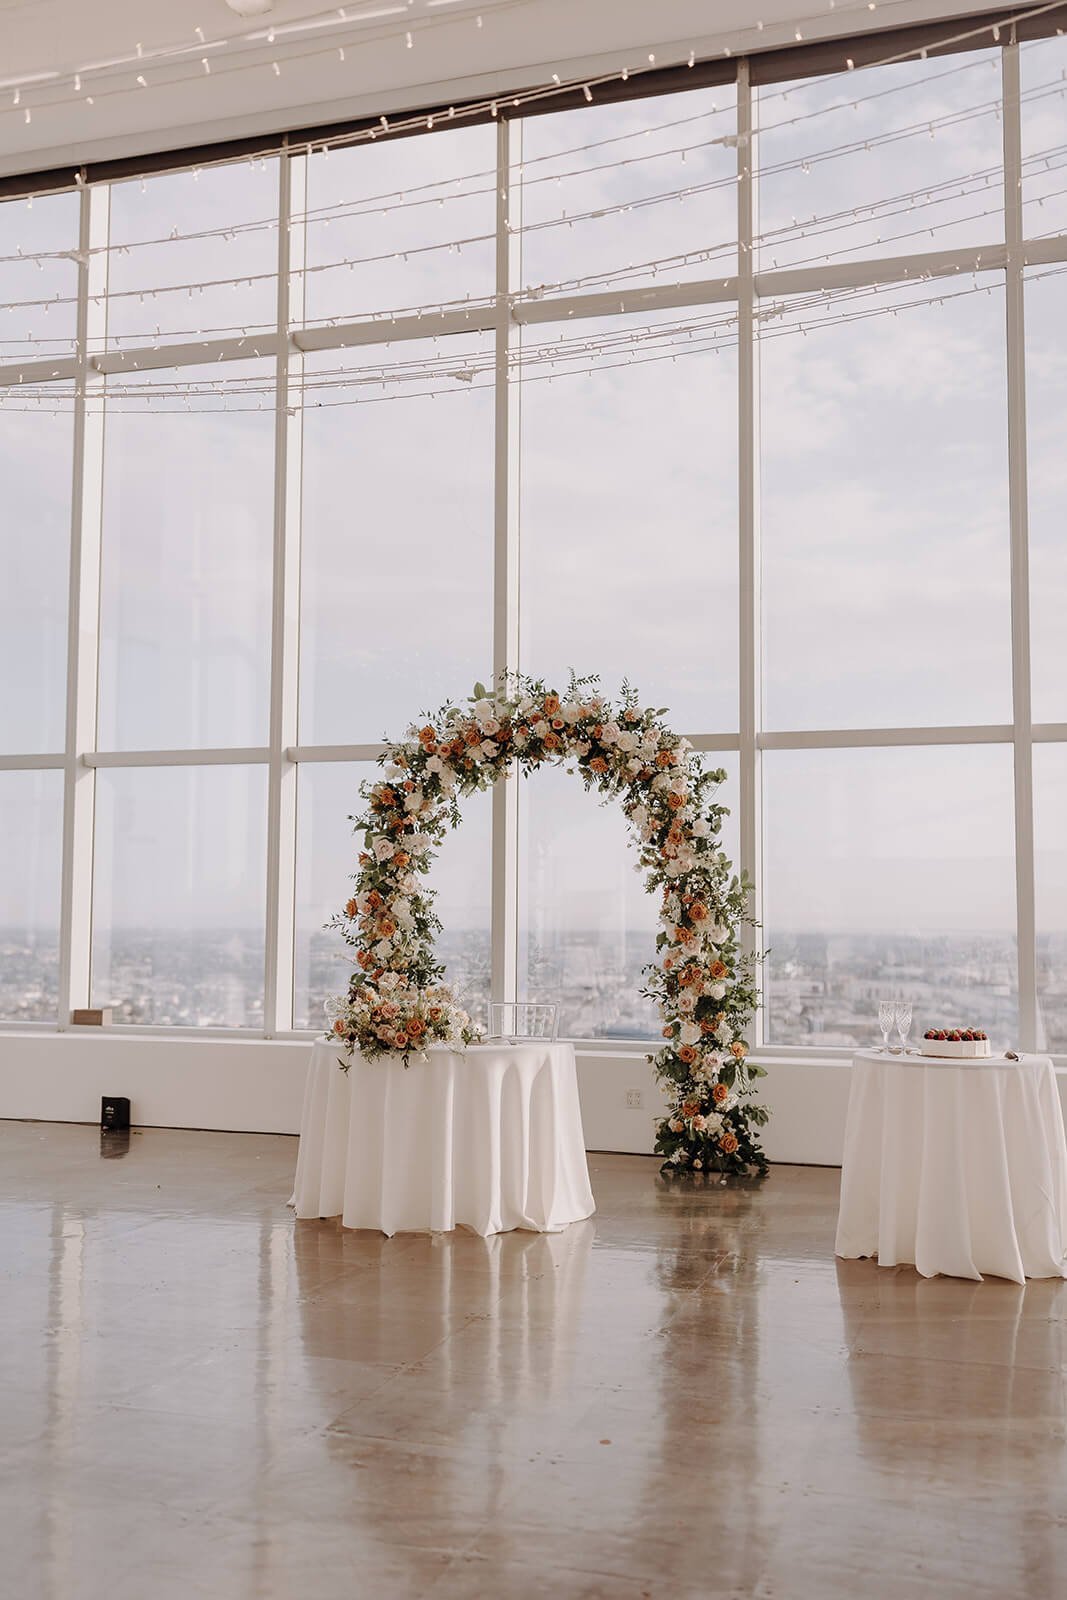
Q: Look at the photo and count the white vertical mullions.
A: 5